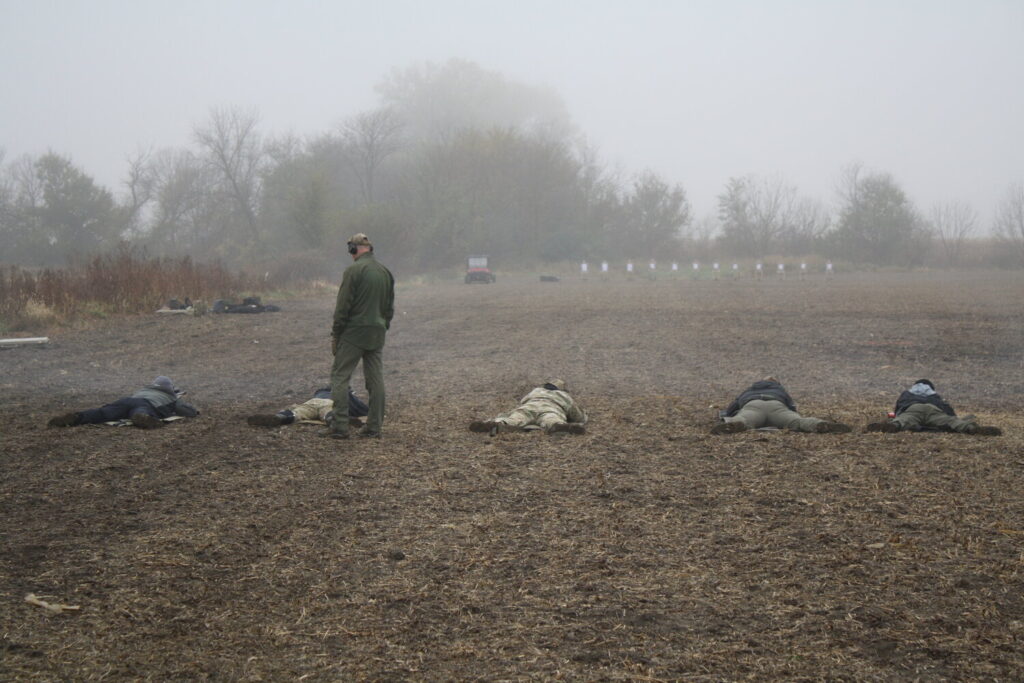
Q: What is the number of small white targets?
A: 12